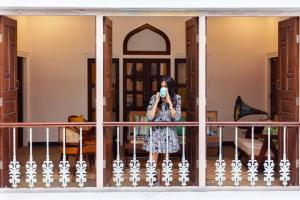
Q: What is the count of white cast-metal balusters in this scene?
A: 15